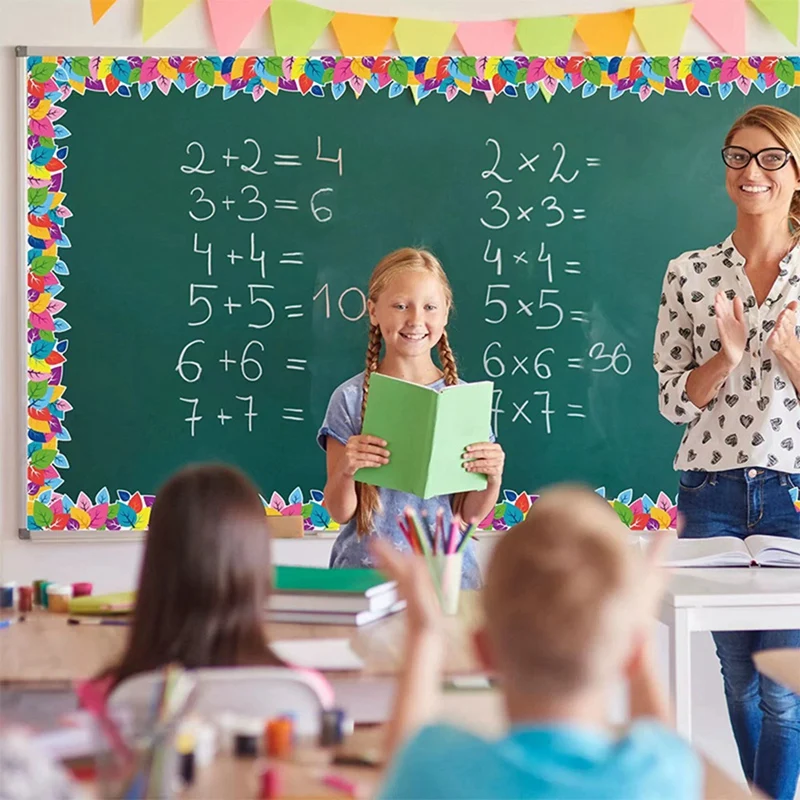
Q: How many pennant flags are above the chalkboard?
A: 12